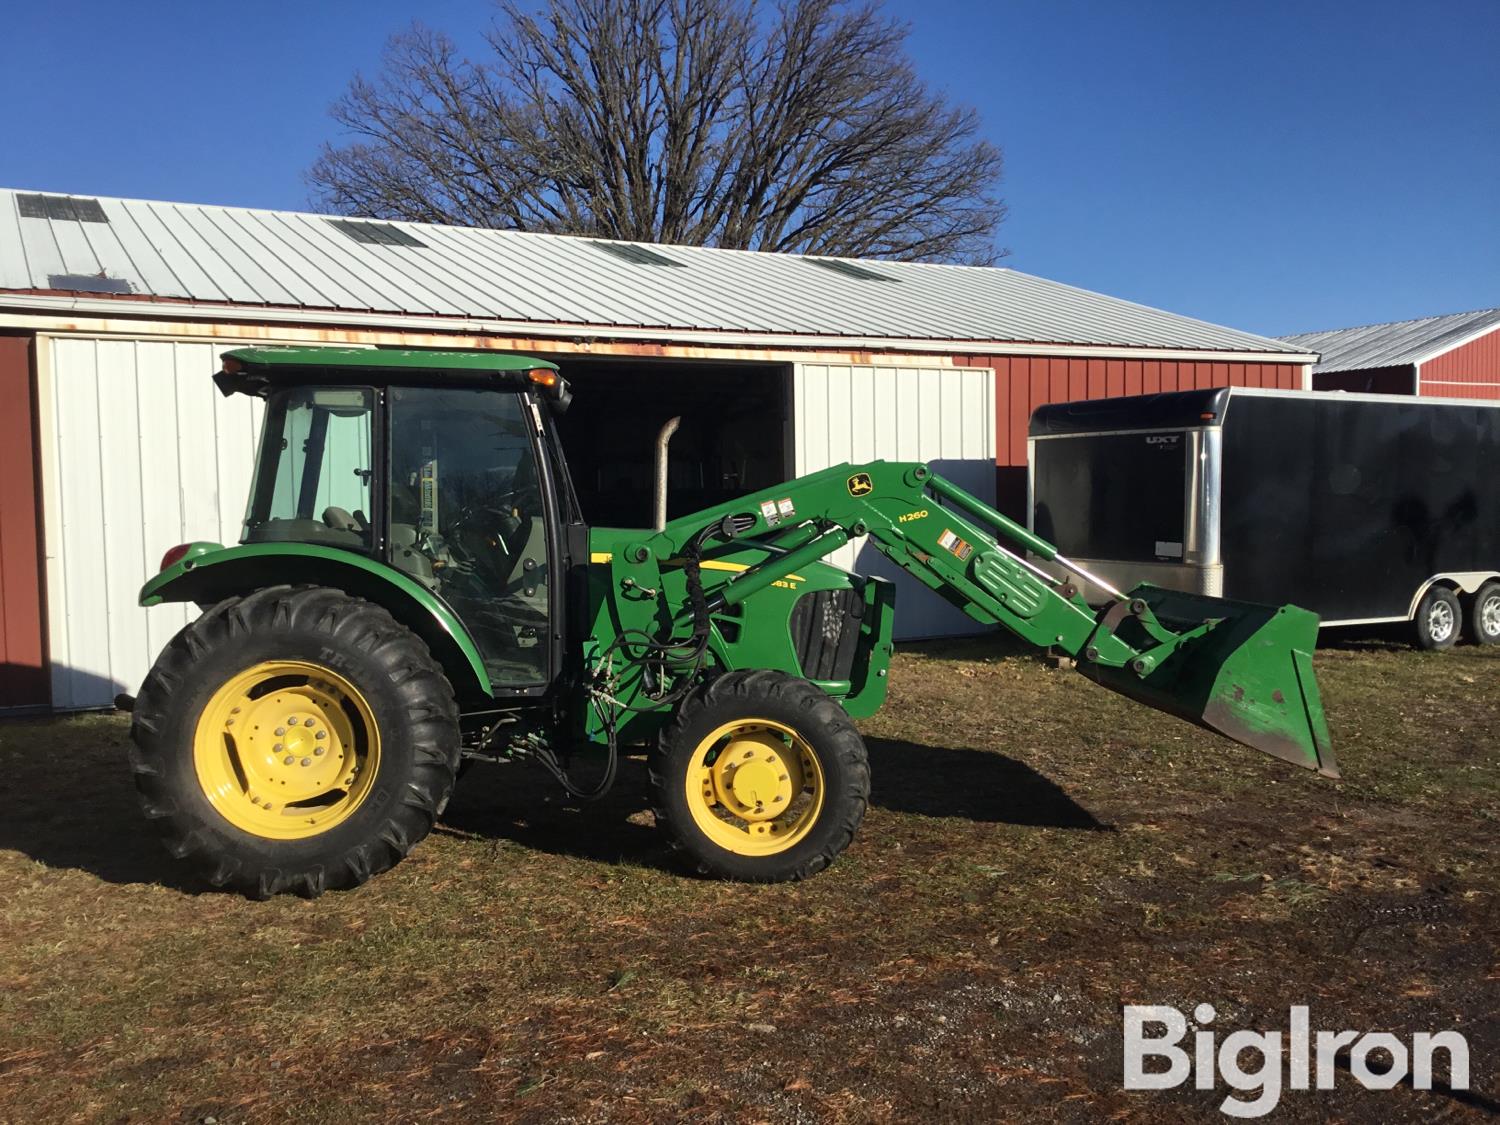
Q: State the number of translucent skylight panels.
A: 4